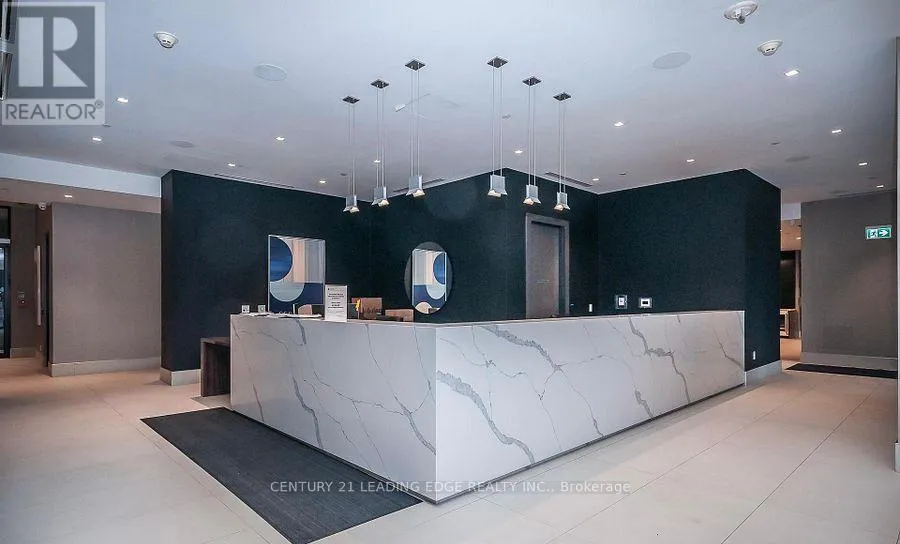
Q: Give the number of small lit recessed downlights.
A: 15